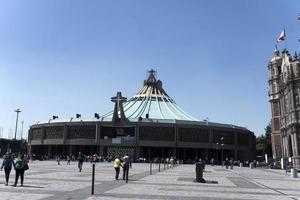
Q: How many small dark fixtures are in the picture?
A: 5